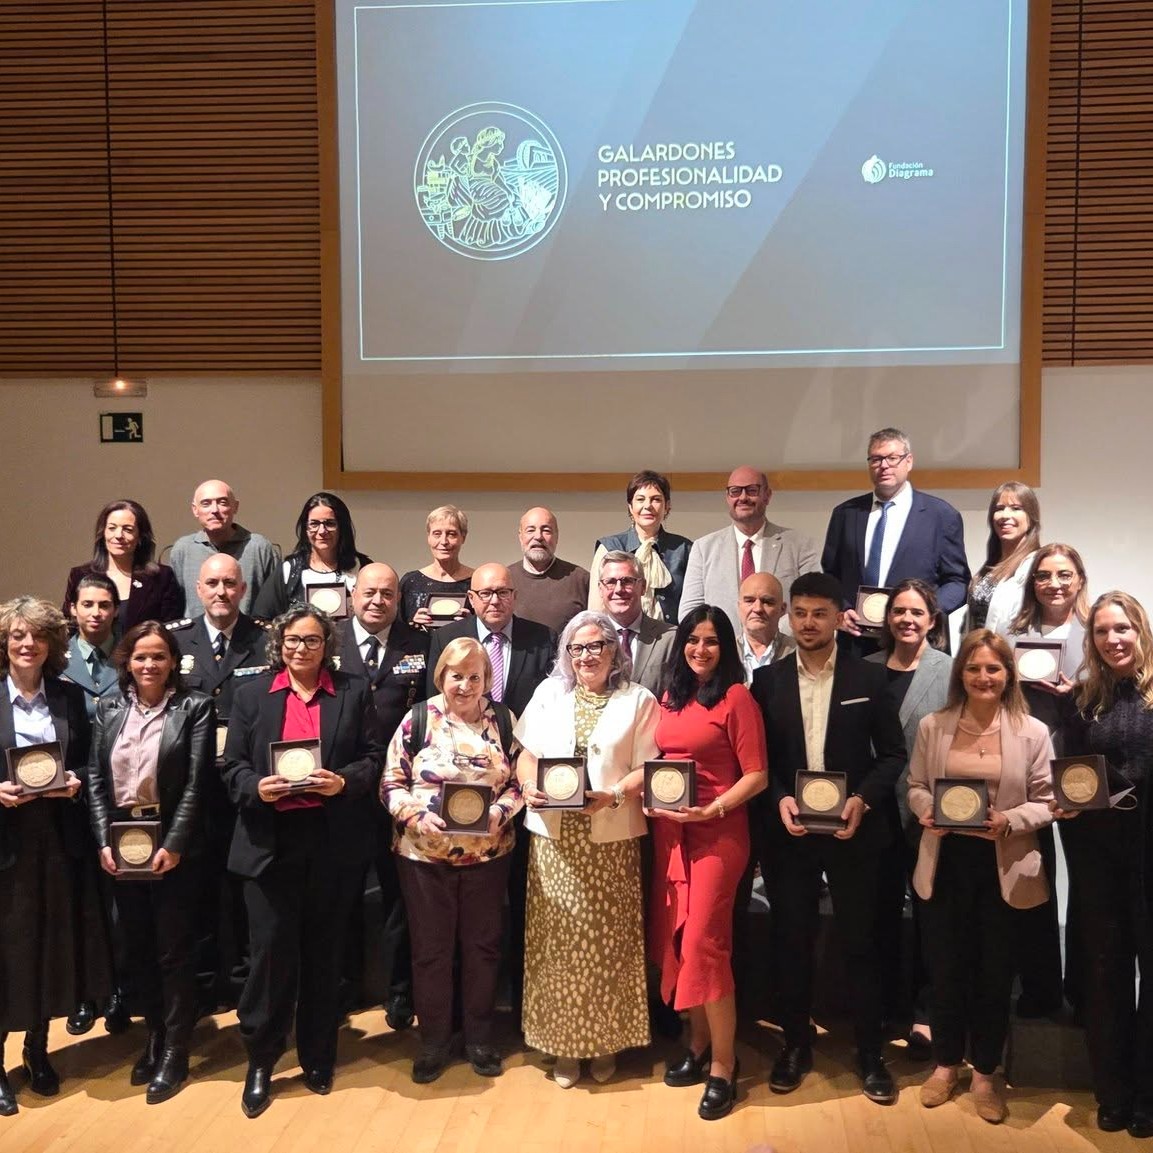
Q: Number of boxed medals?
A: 14